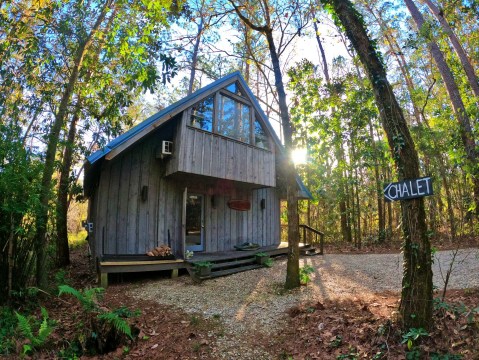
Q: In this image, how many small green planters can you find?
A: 2